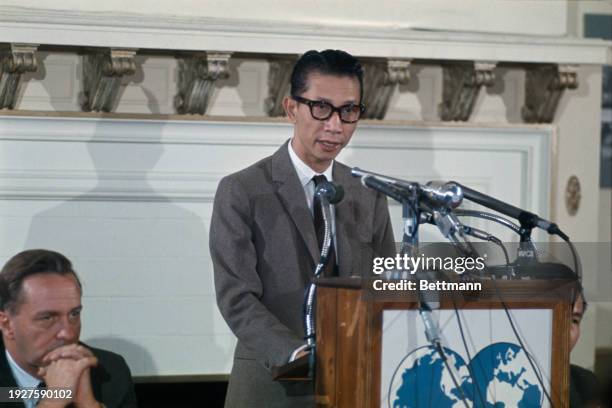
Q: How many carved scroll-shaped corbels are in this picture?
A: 7